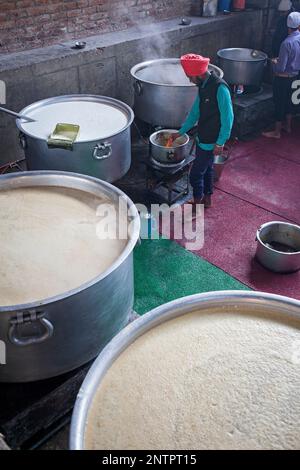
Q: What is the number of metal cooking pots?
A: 7